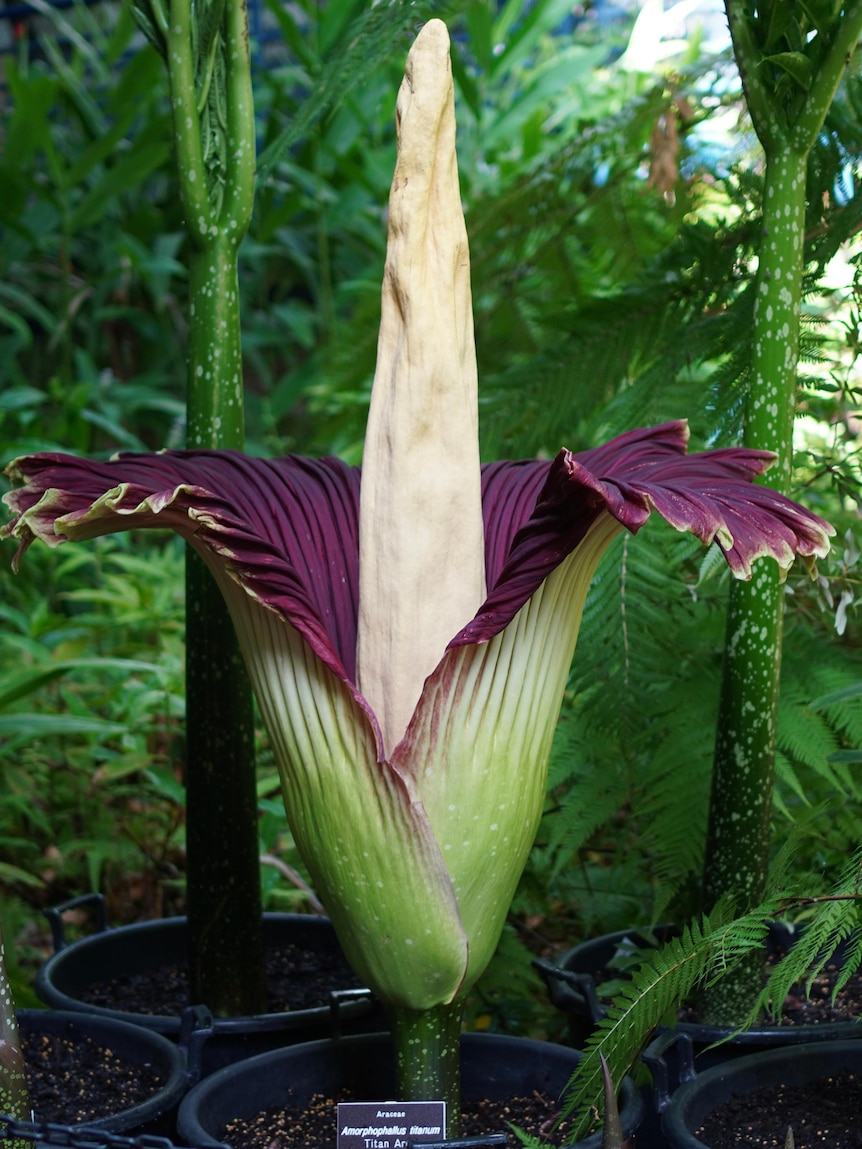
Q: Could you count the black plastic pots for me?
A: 5